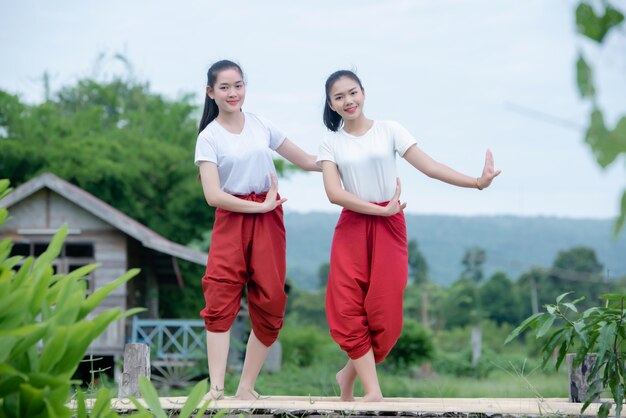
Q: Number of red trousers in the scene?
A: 2